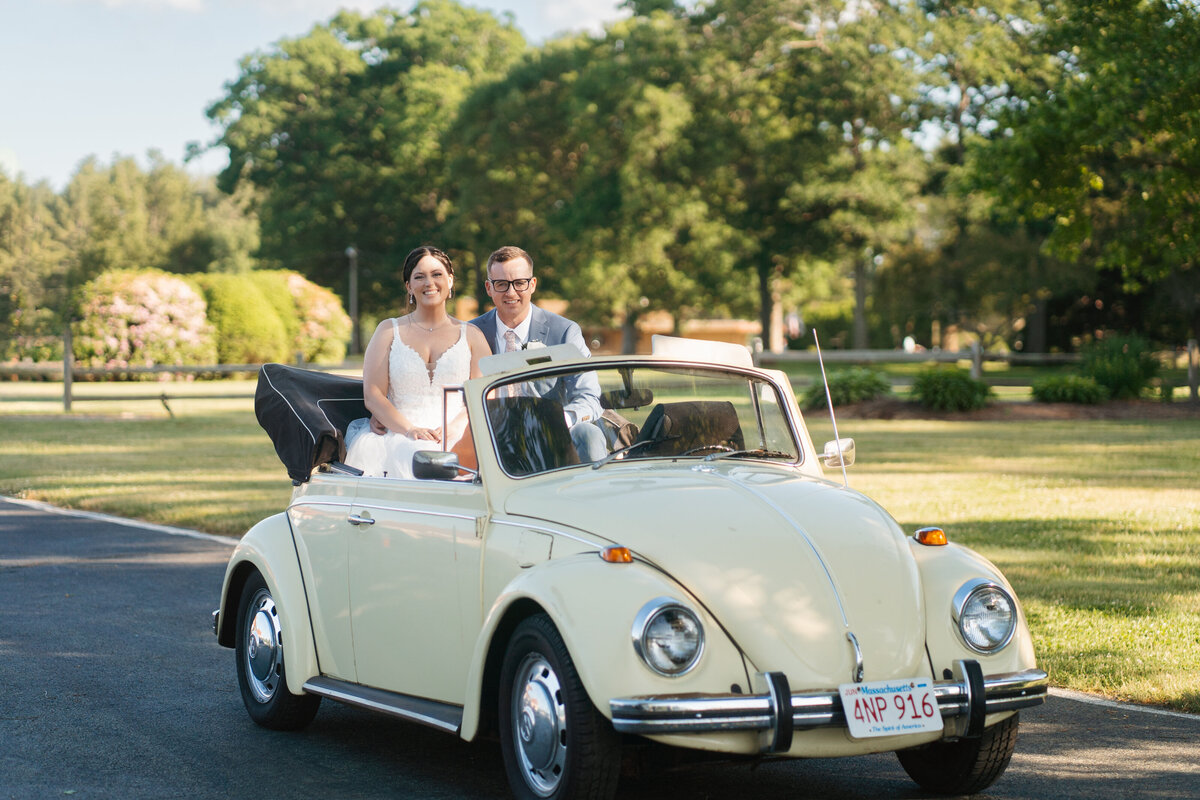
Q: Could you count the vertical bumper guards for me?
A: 2